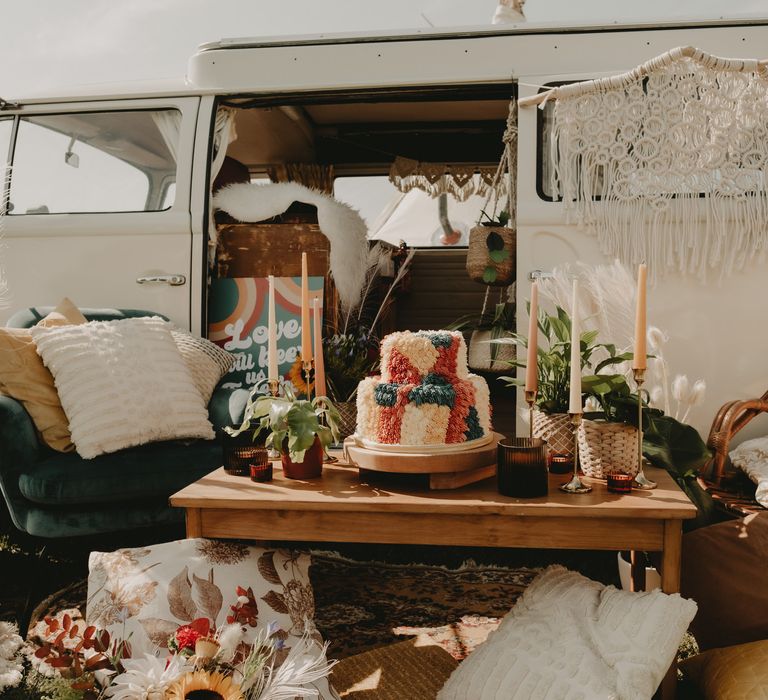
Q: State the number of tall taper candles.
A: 6